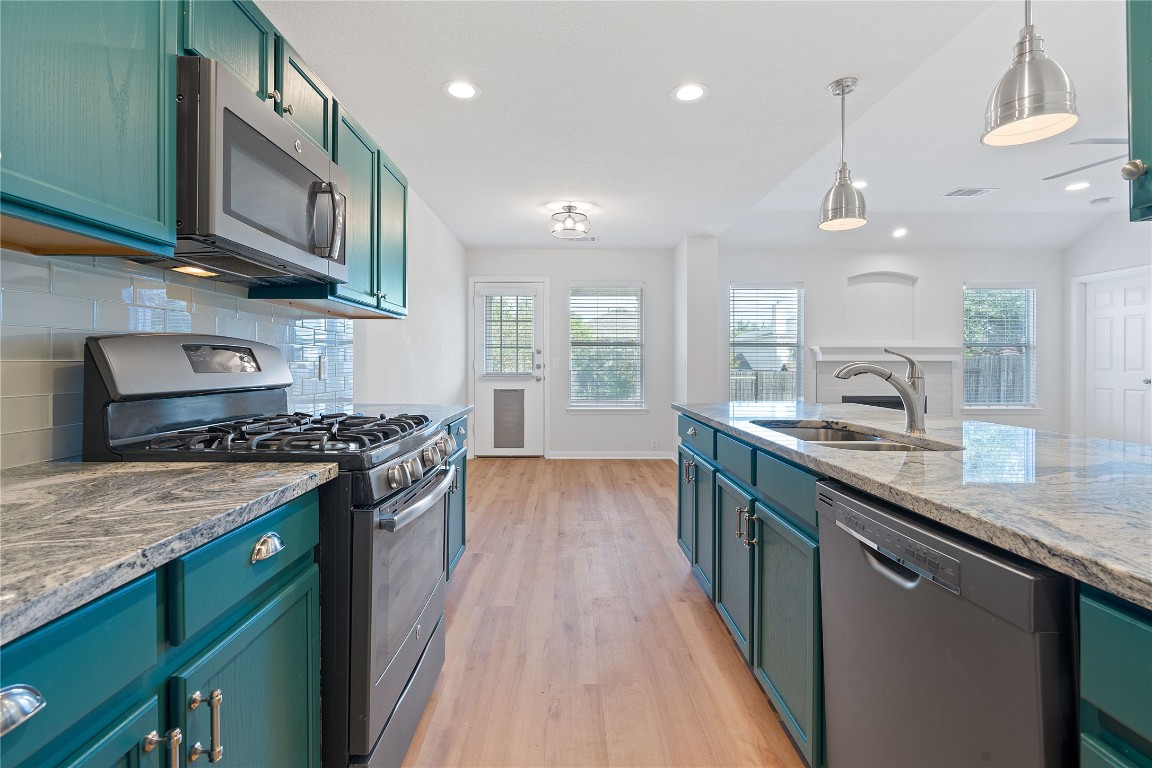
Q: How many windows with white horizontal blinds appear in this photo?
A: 4